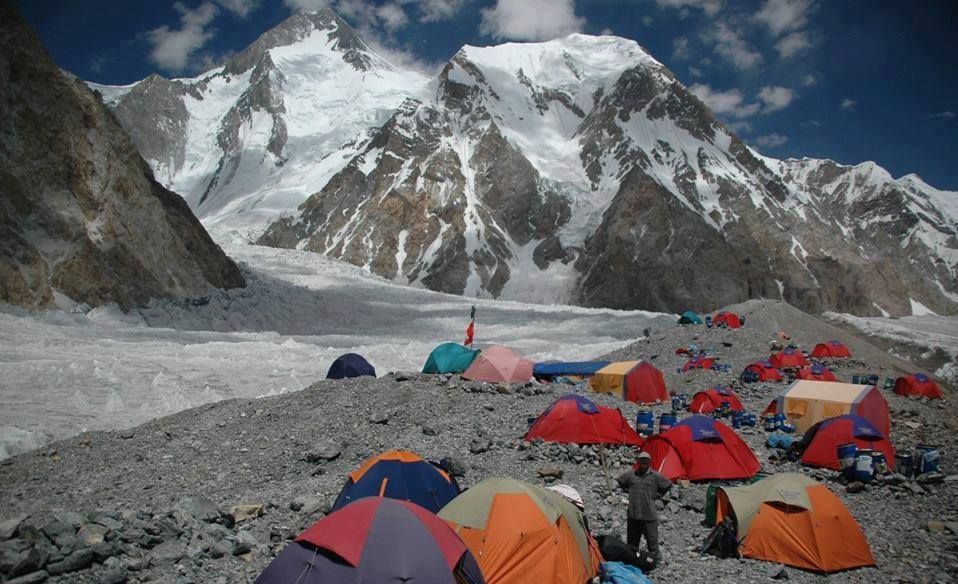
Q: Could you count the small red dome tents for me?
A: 11